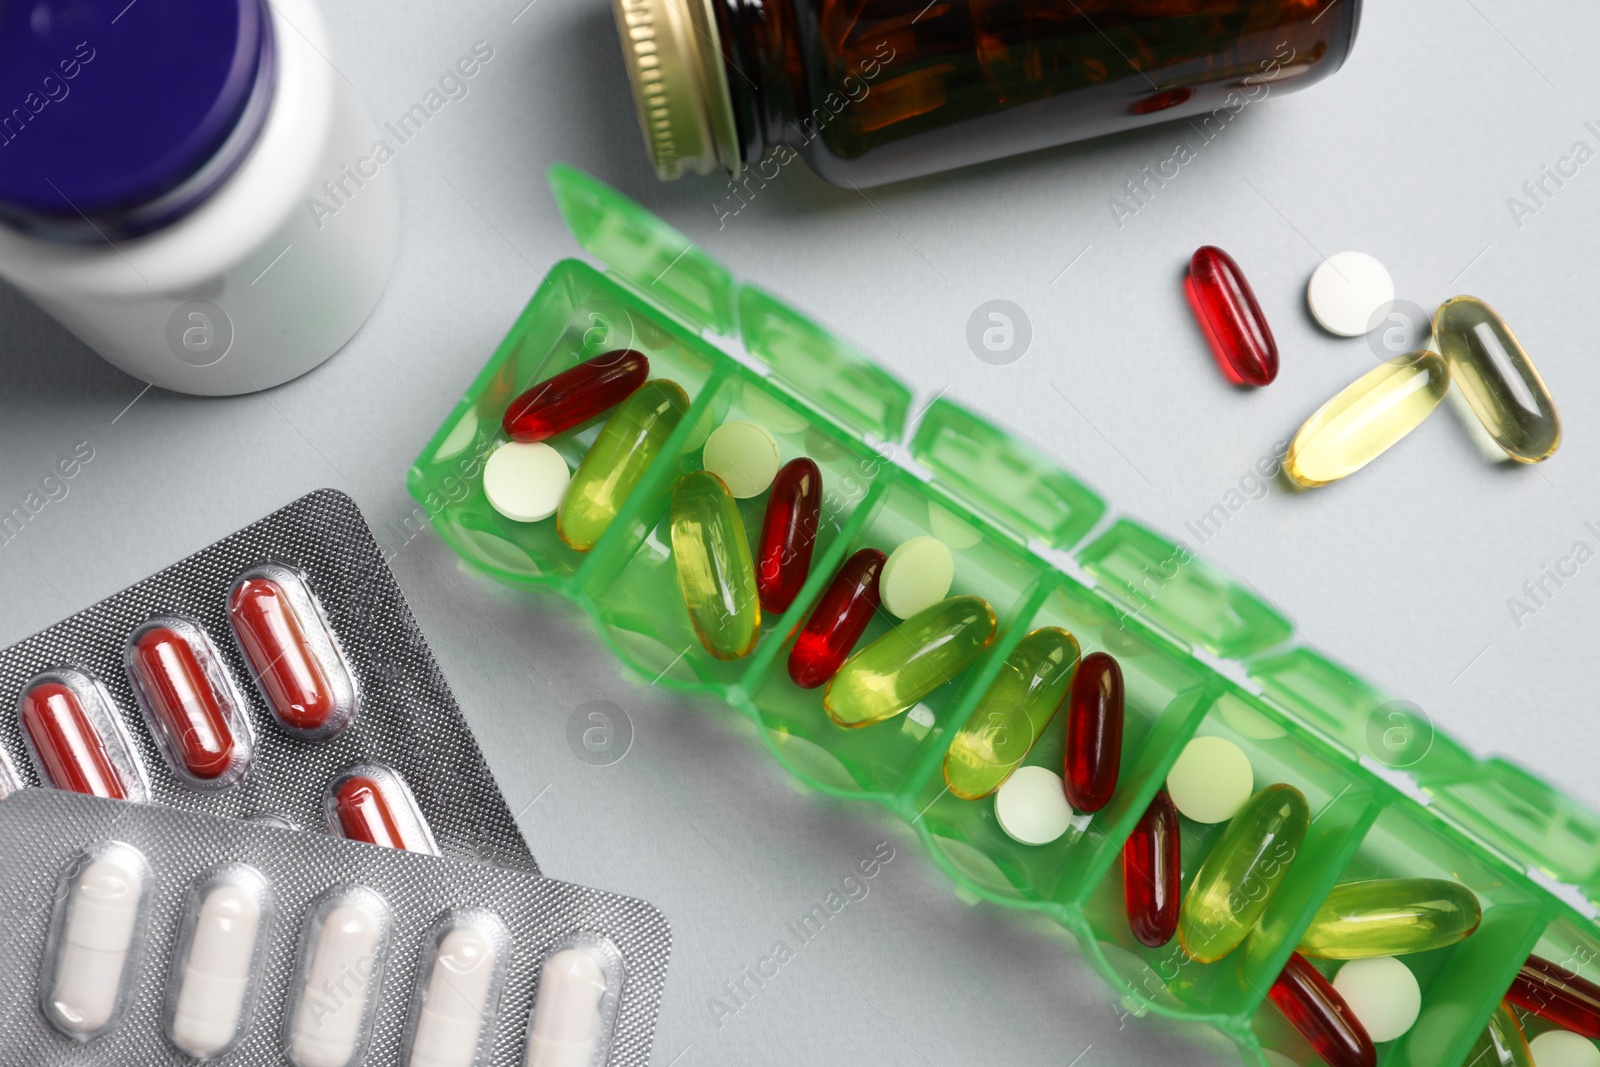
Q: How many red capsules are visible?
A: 12